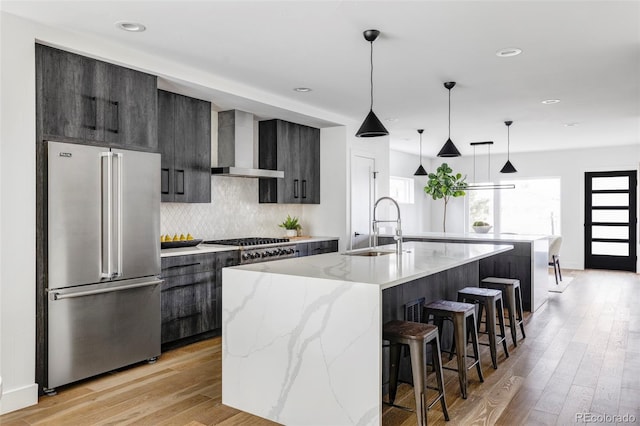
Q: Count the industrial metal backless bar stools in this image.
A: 4